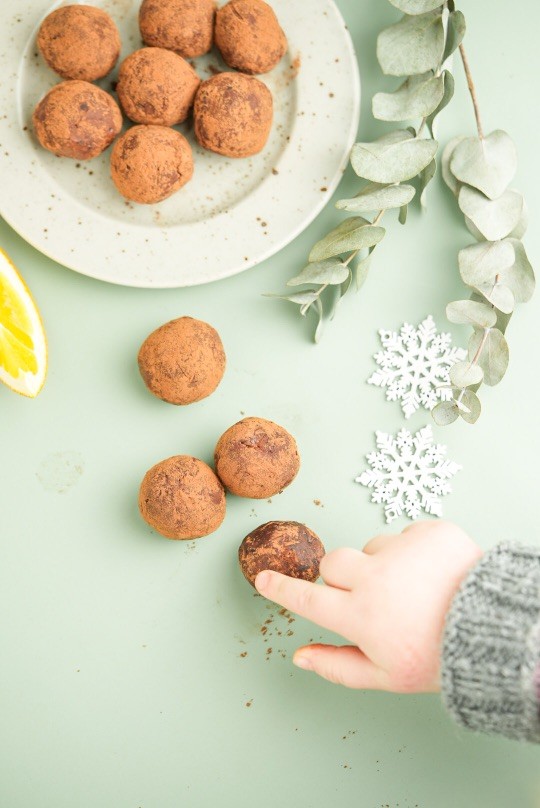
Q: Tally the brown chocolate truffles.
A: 11